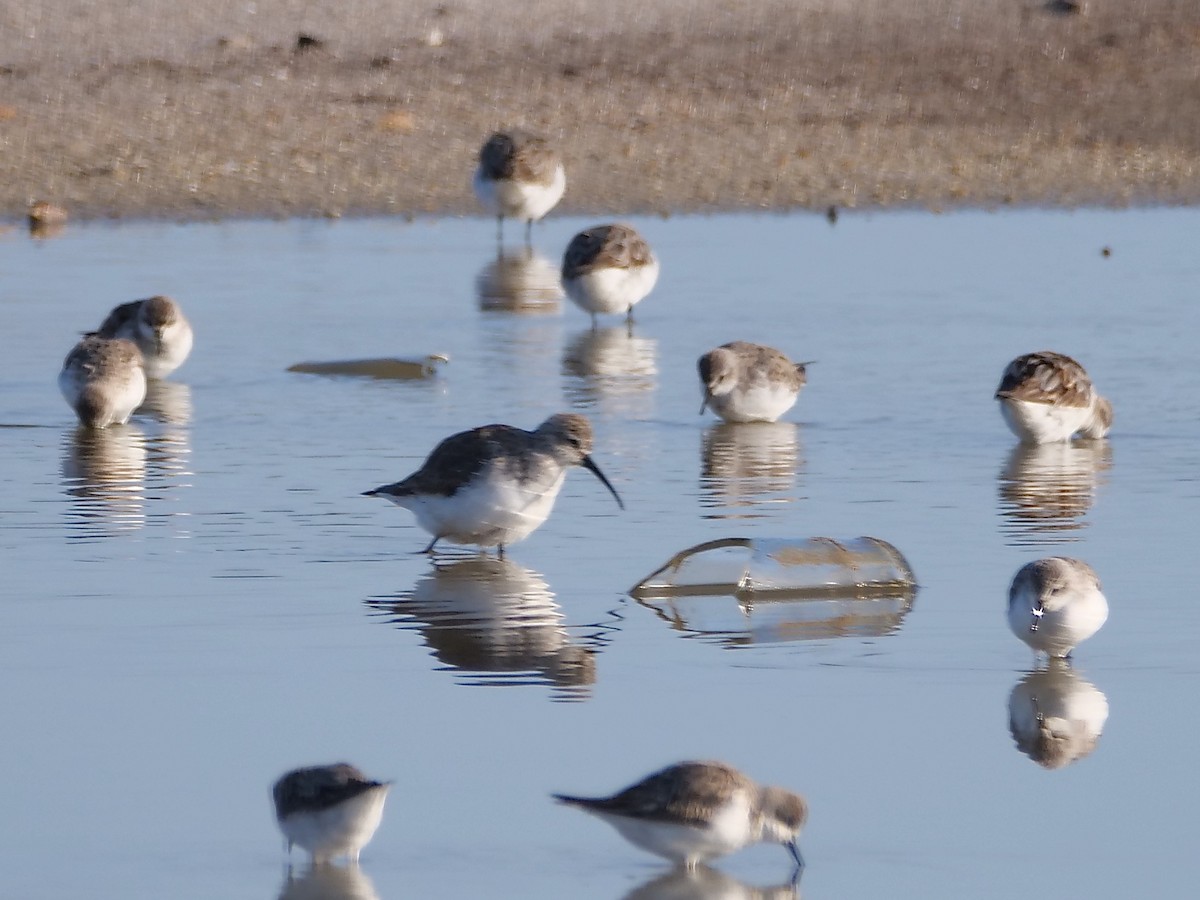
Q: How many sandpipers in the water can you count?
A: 10